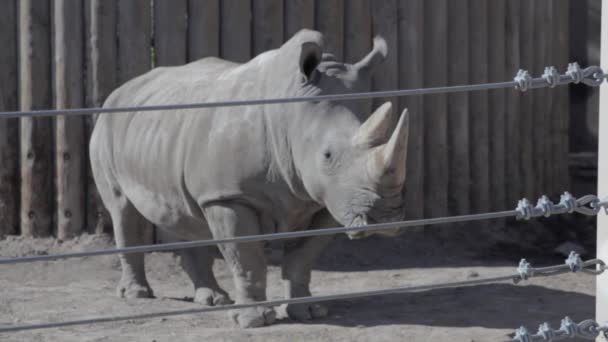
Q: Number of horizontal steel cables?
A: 4